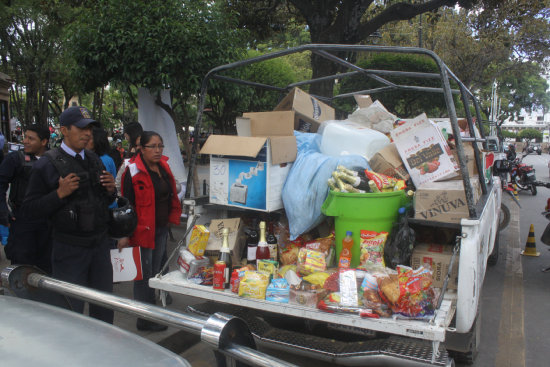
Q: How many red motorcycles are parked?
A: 1